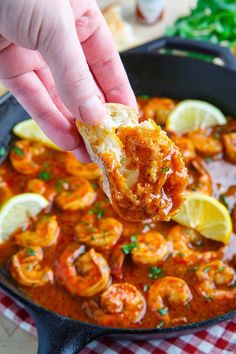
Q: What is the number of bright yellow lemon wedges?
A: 4